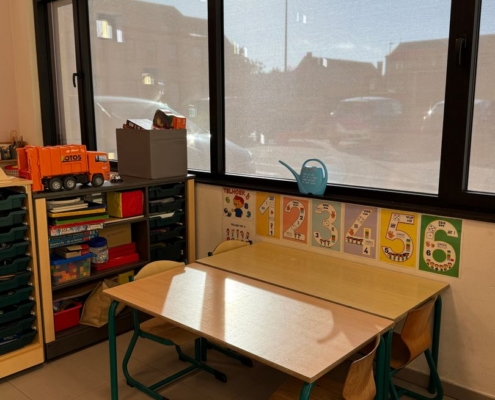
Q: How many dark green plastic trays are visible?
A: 15